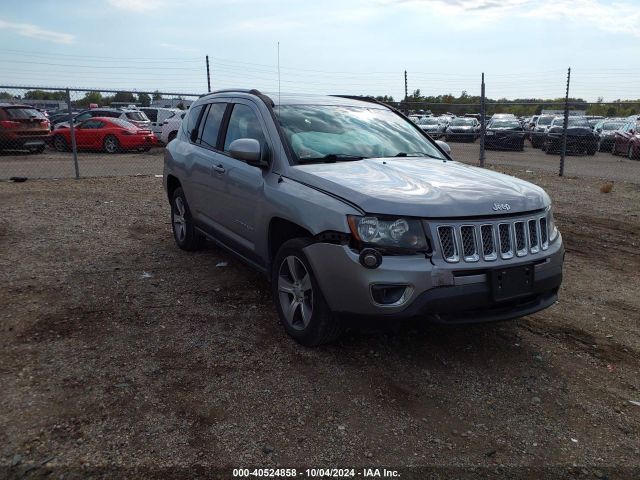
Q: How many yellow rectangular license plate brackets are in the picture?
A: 0